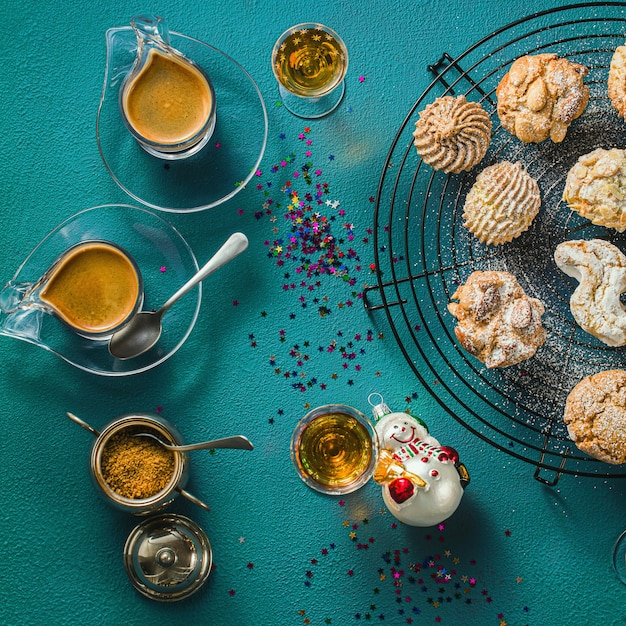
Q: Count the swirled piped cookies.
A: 2